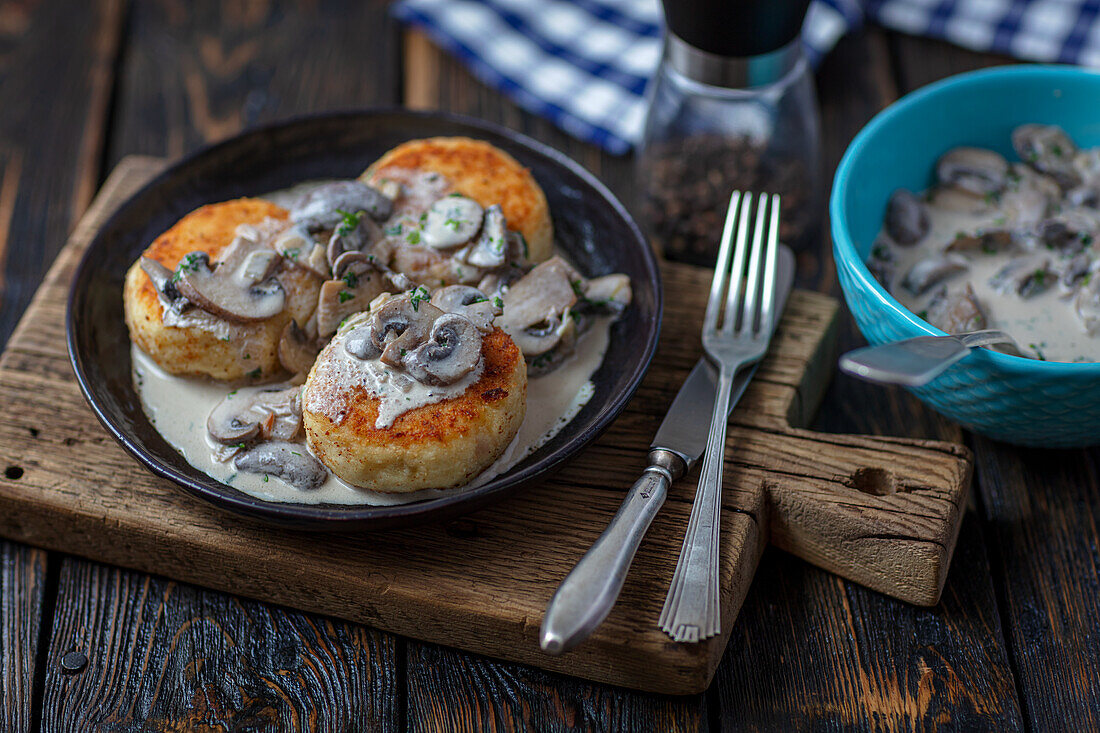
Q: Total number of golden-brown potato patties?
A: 3